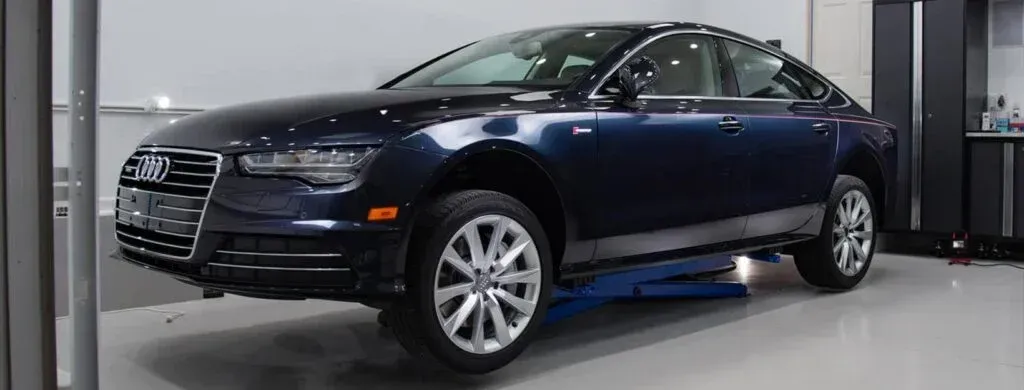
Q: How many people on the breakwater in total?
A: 0